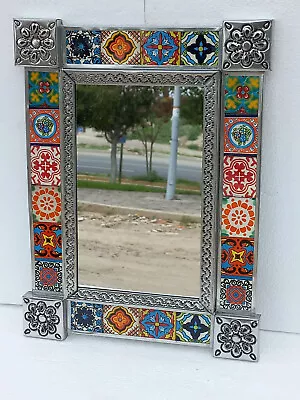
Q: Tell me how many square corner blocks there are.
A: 4